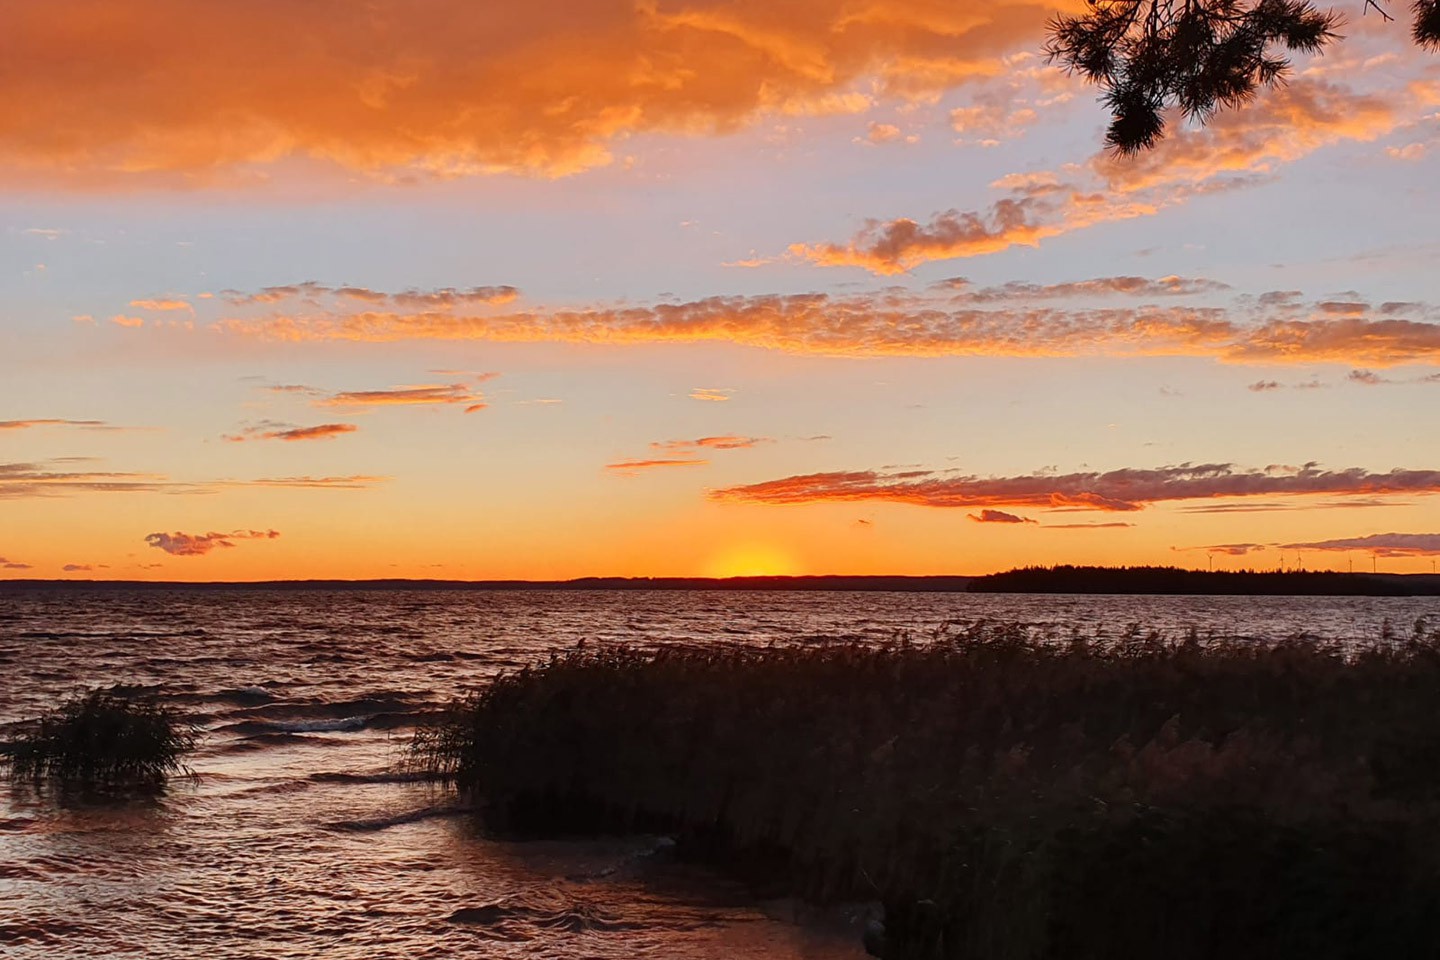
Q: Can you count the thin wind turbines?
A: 6